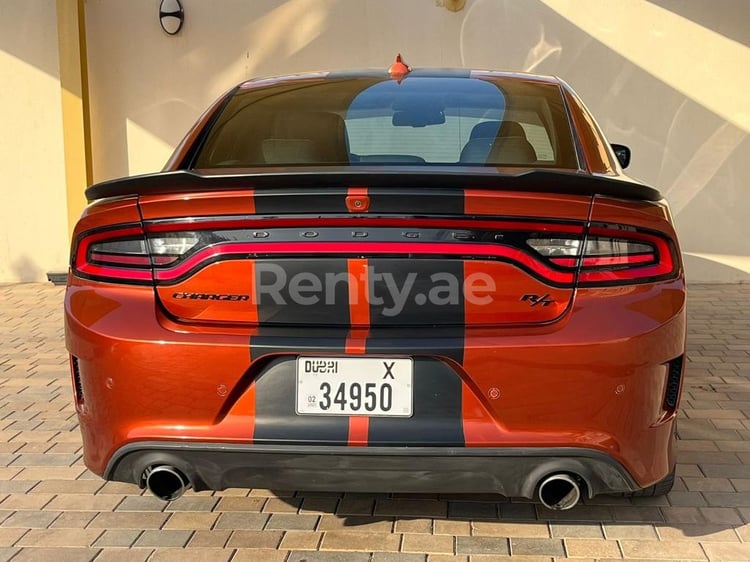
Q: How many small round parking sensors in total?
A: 4